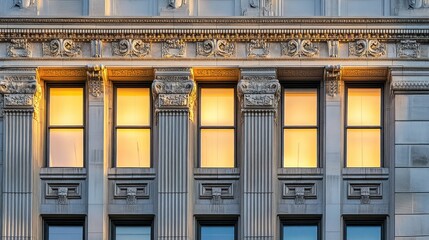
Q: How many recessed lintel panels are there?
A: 5